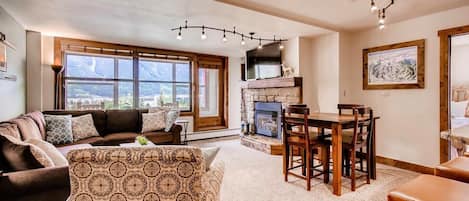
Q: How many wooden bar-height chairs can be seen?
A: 4